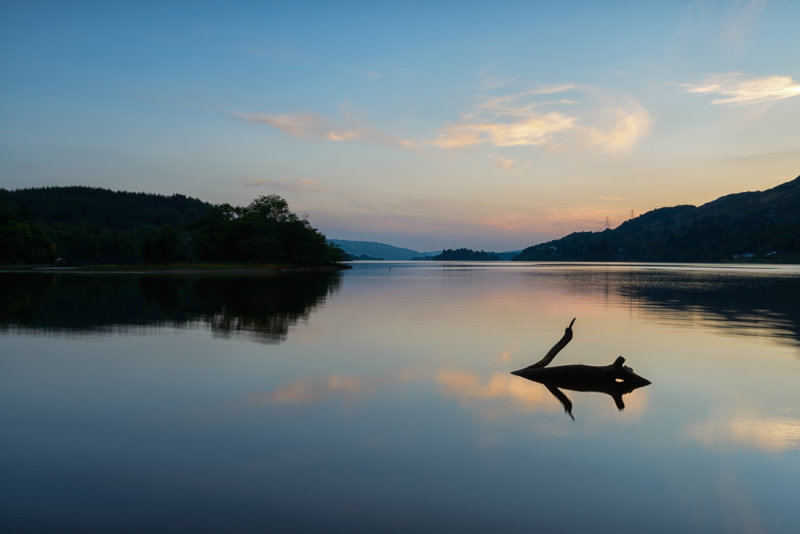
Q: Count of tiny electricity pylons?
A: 2